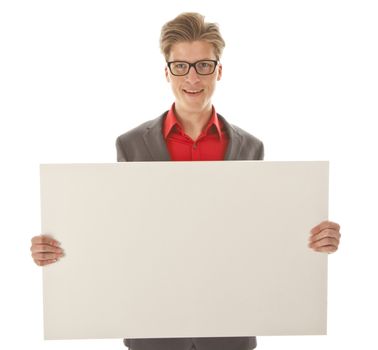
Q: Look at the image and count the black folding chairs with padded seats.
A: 0